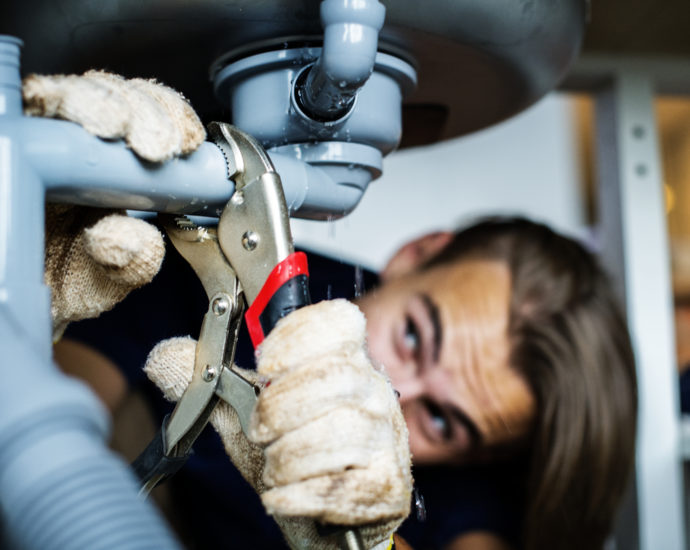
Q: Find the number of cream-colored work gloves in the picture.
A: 2